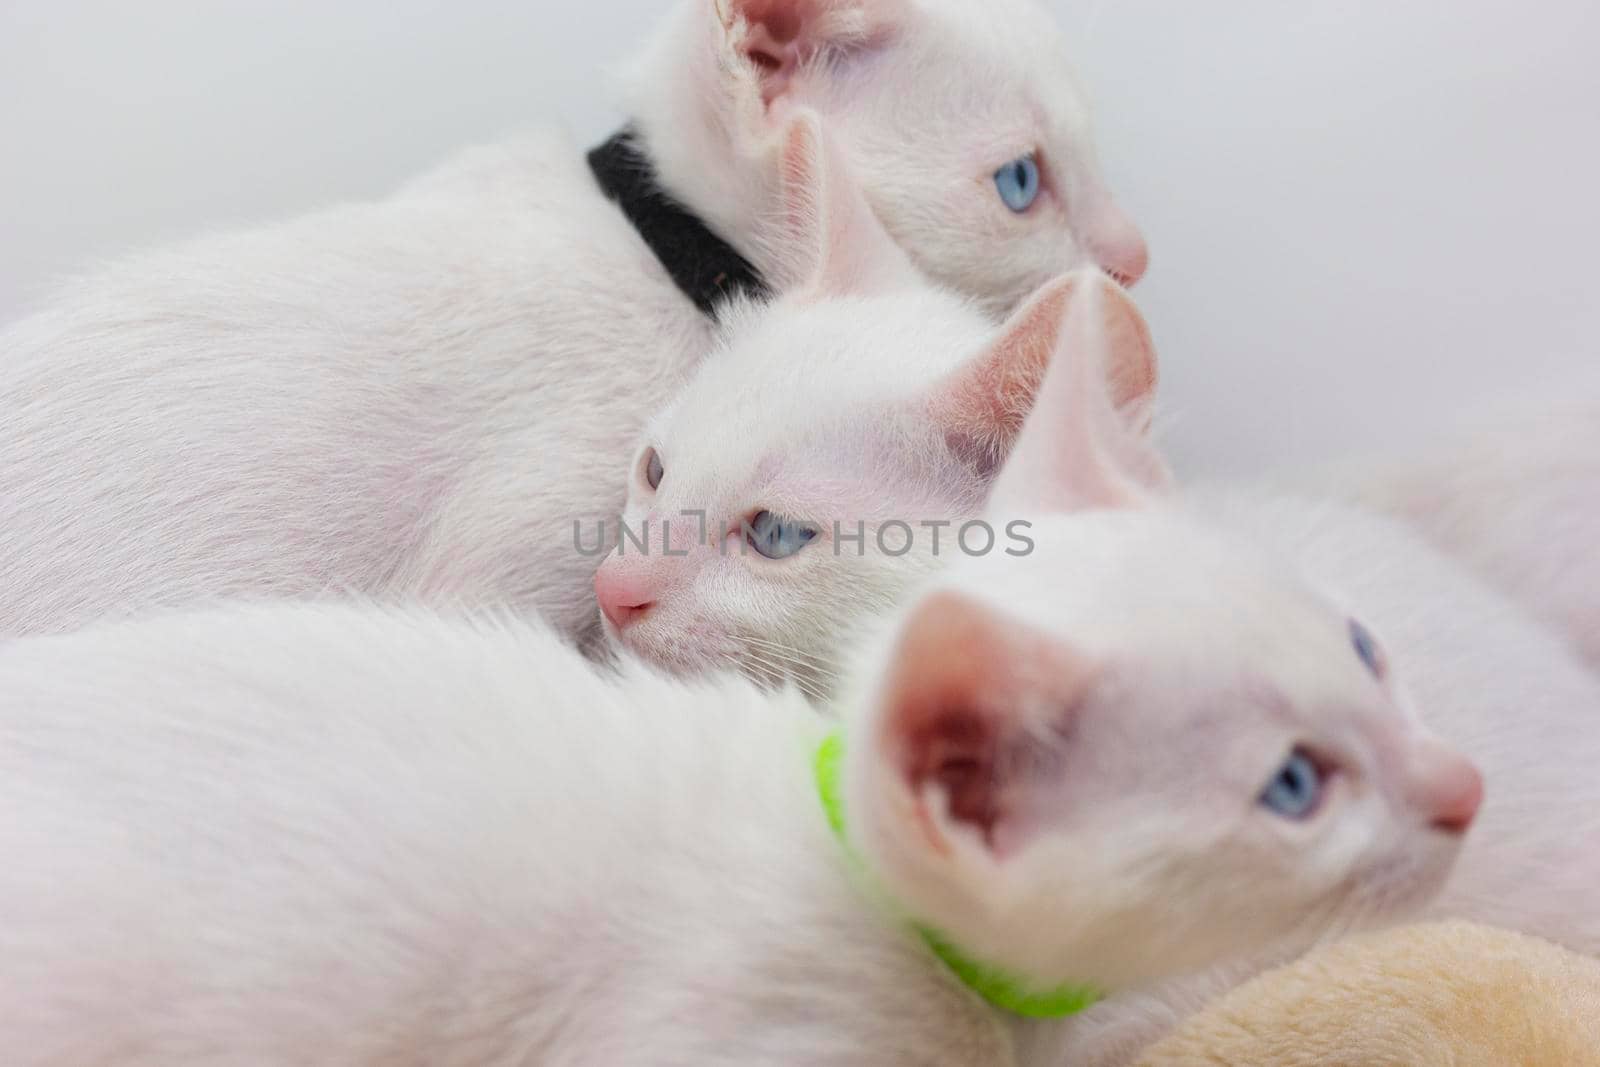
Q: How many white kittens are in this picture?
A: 3